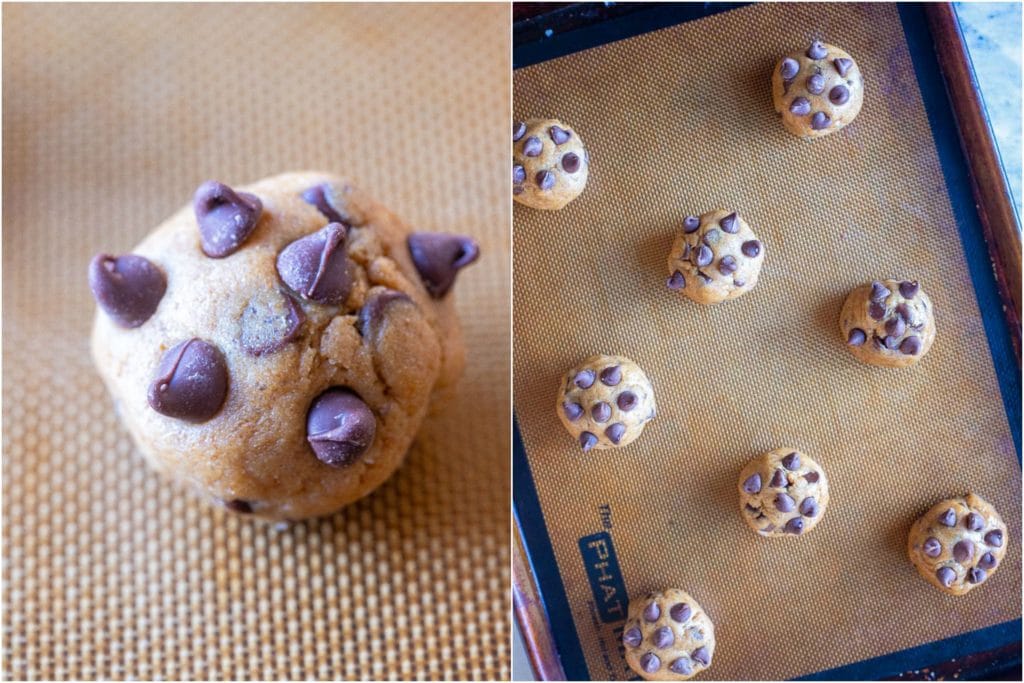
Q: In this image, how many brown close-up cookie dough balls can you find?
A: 1